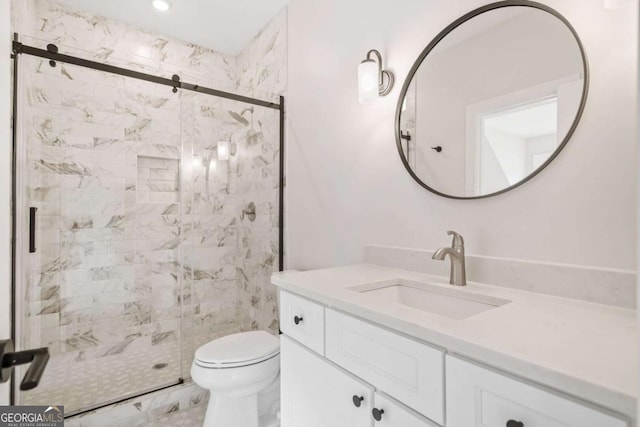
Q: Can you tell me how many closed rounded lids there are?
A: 1